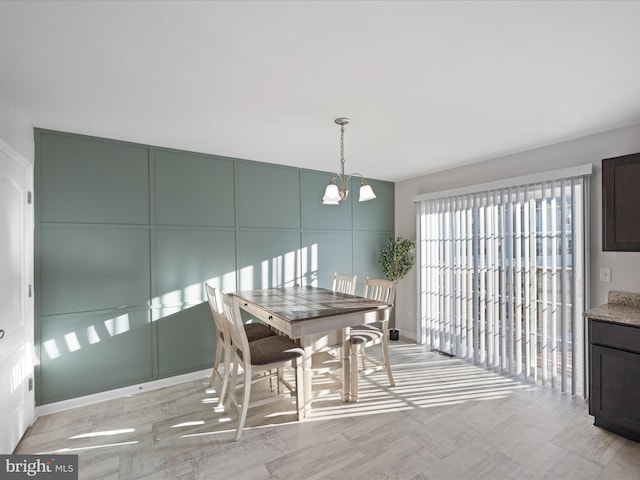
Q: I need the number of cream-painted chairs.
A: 4